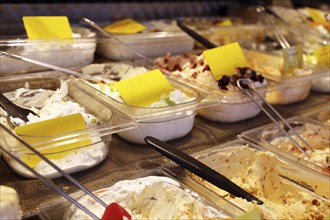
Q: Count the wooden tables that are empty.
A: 0